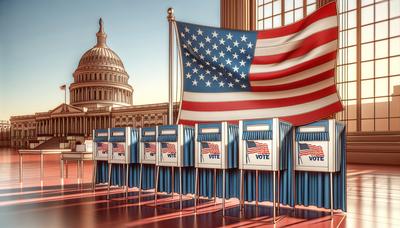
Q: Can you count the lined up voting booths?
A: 7